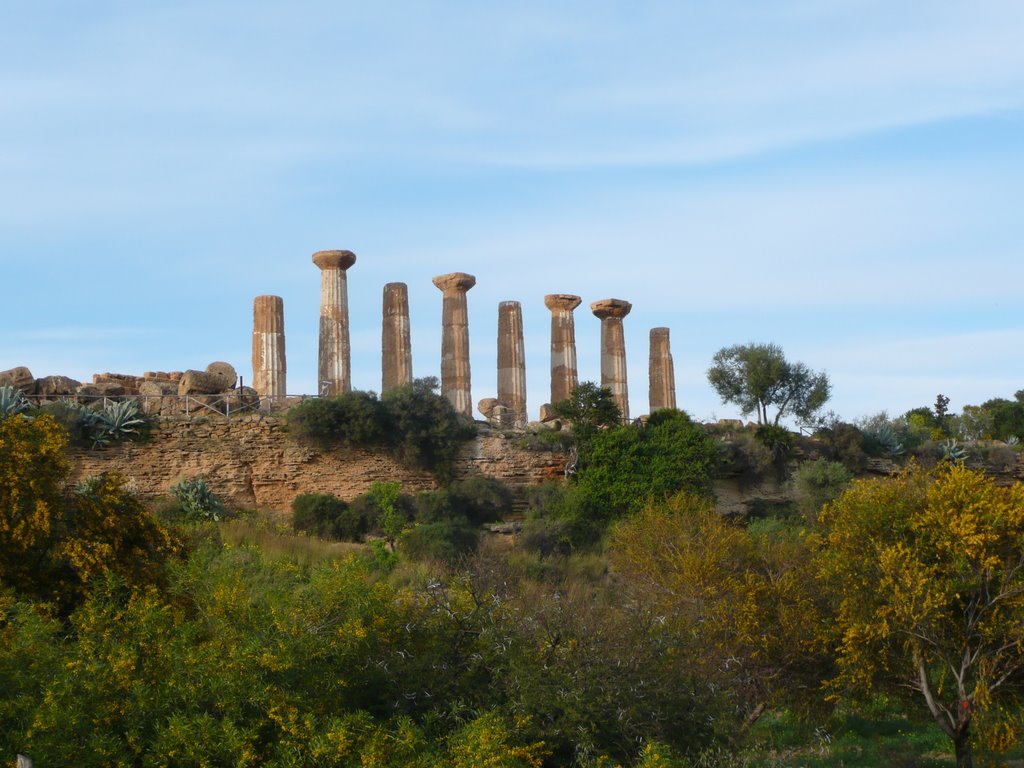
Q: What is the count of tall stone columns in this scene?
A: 8